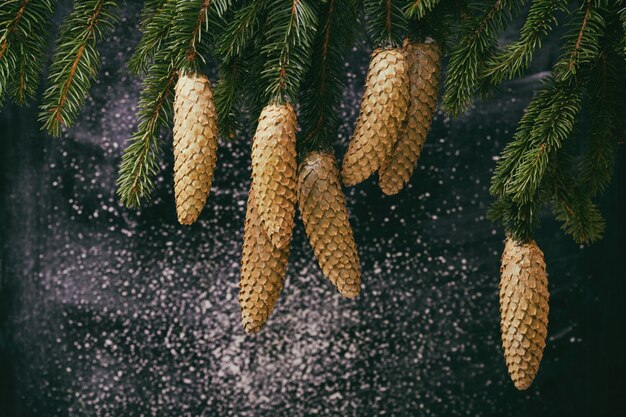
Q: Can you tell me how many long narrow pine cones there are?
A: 7